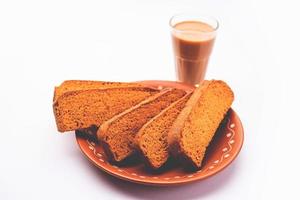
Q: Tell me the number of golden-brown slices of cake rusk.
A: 5